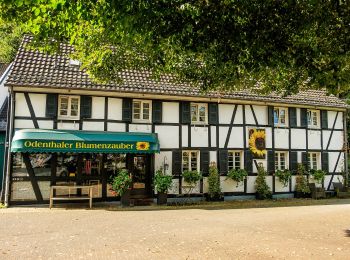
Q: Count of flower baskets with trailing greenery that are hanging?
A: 4